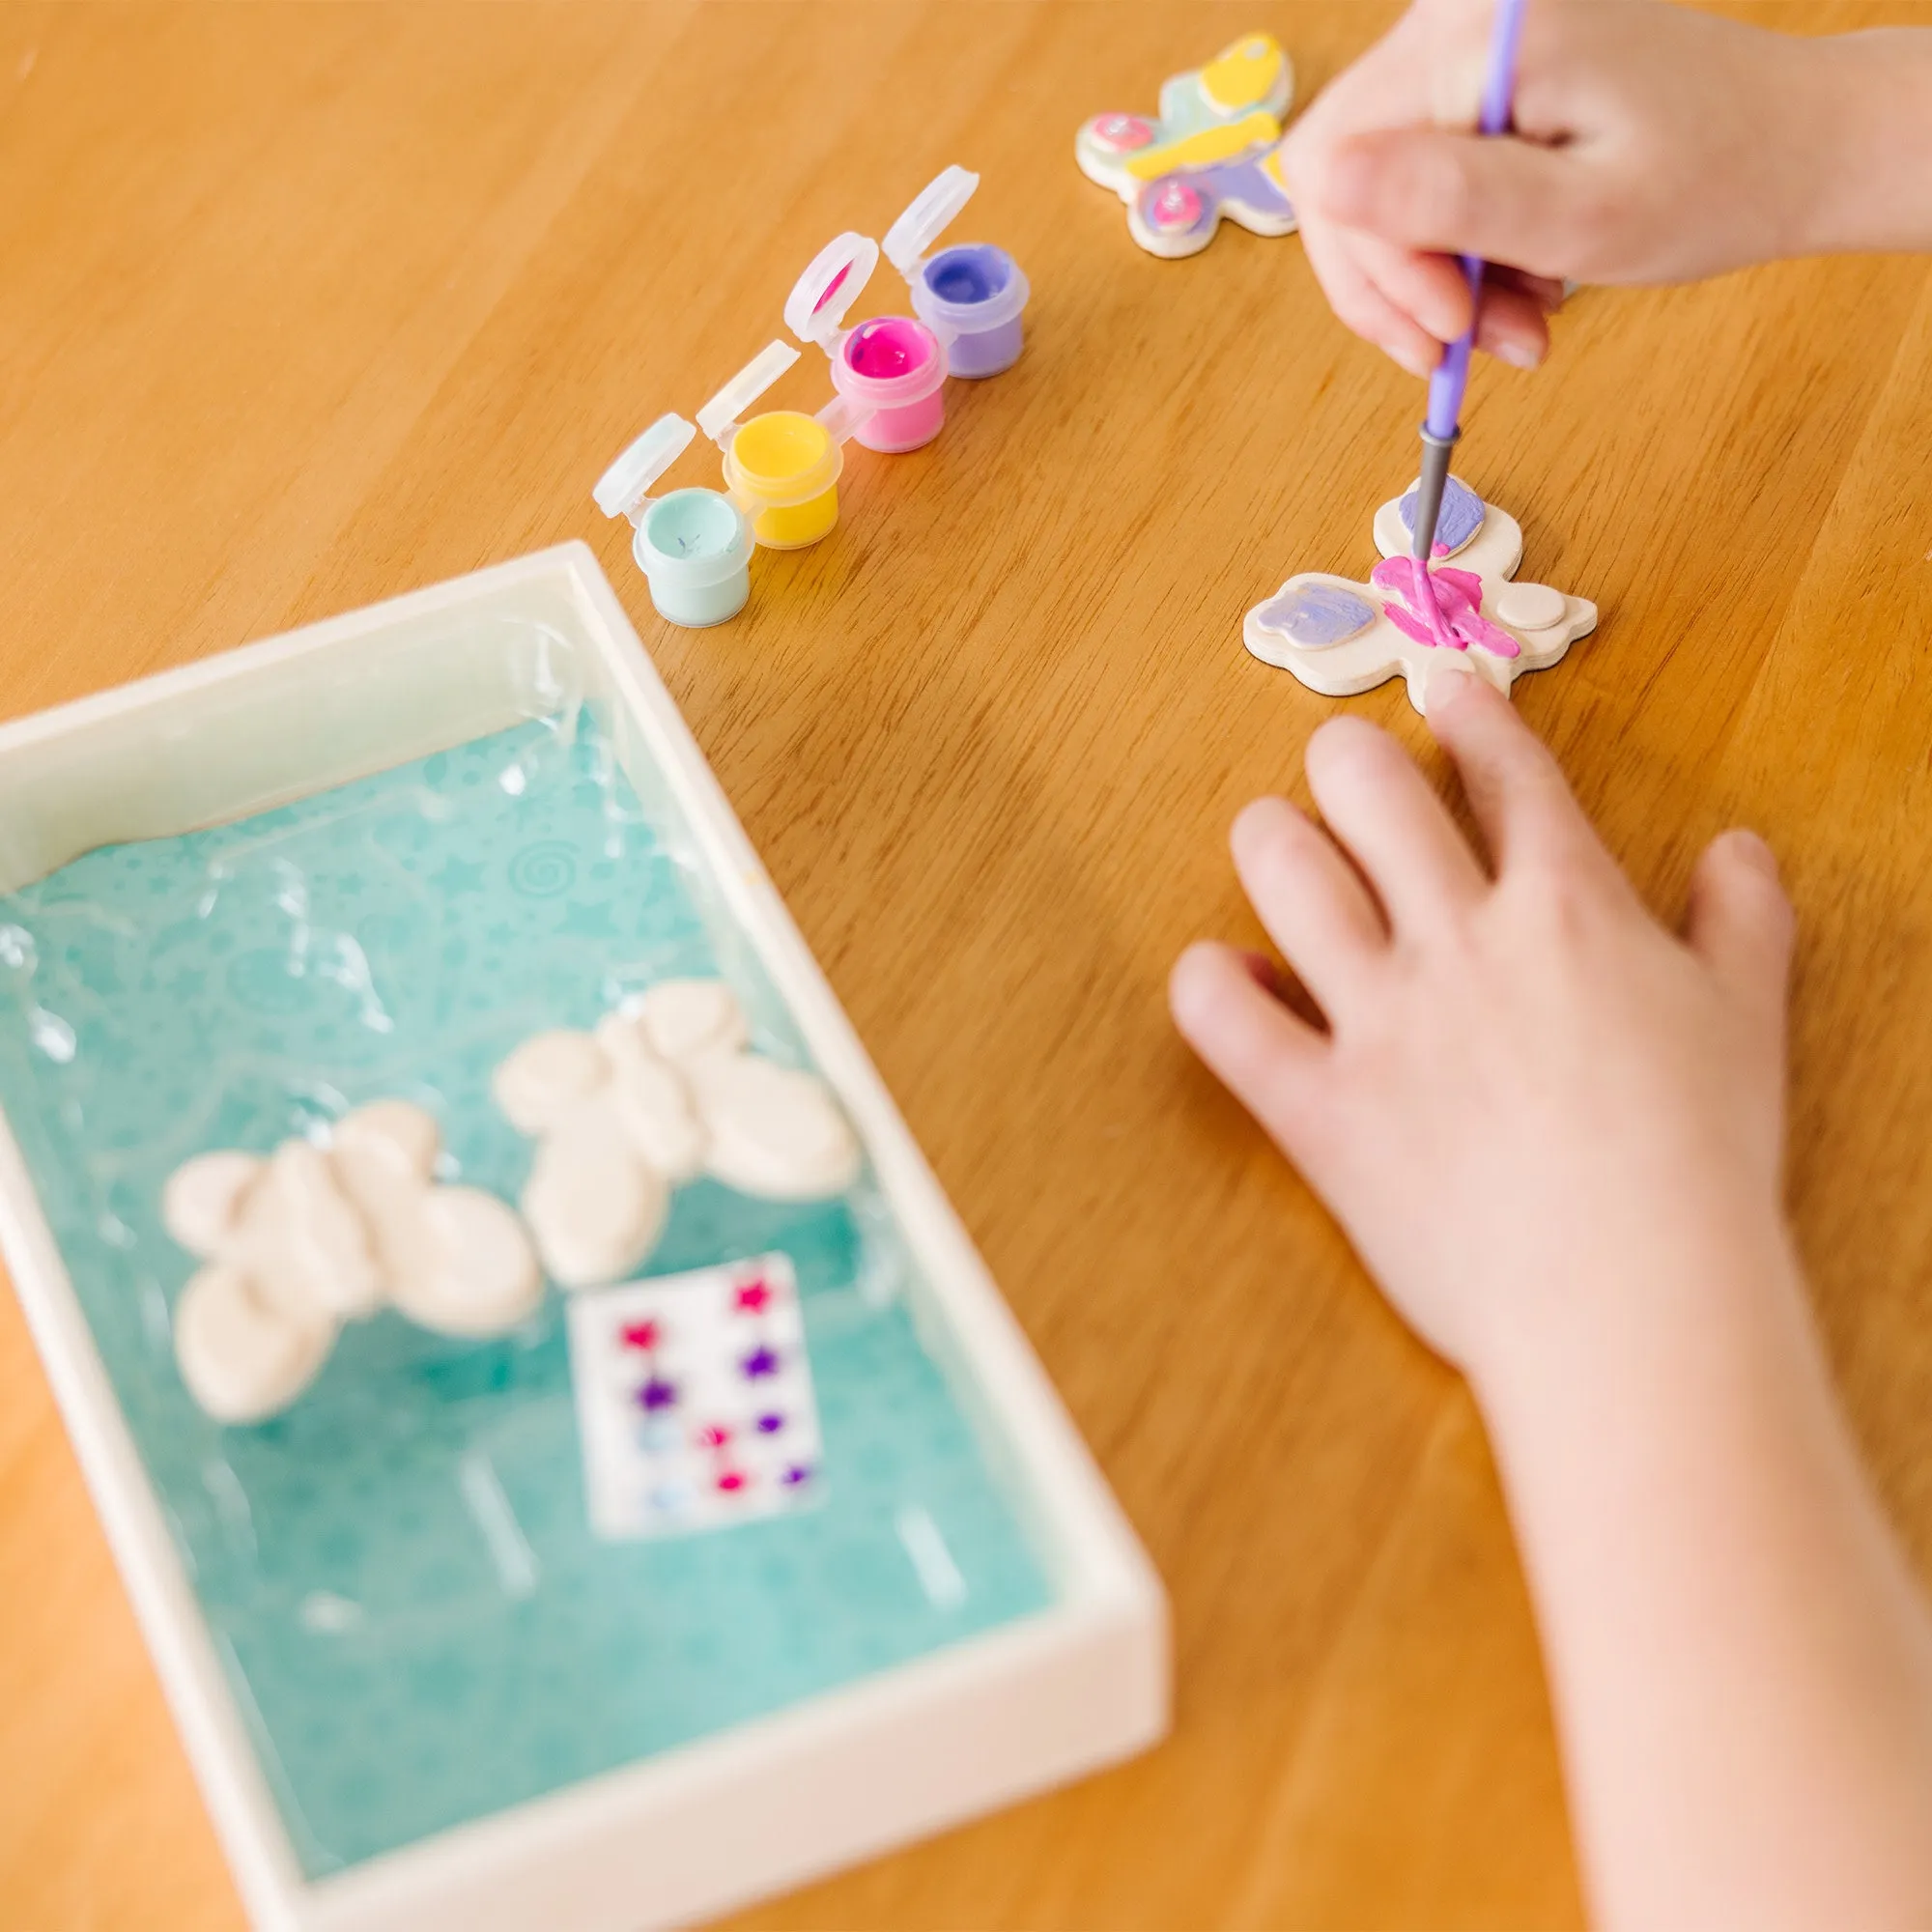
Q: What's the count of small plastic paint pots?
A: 4